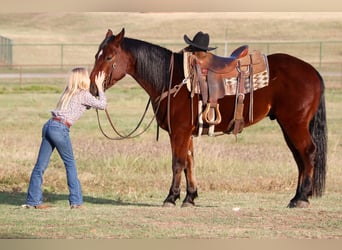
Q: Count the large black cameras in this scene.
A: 0